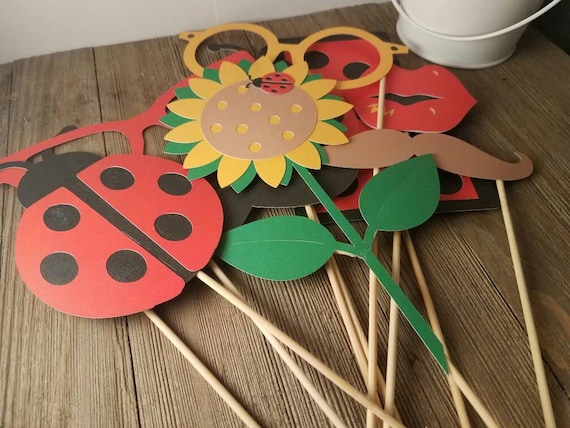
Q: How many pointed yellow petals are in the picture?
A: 13